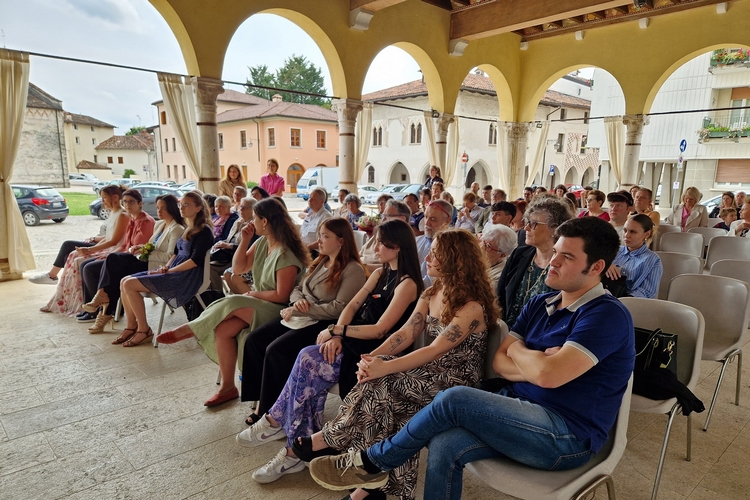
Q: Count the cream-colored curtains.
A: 8